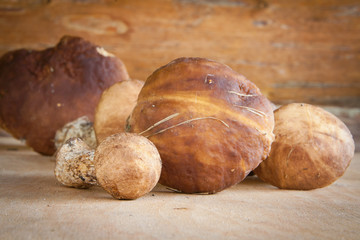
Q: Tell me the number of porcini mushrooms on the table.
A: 5